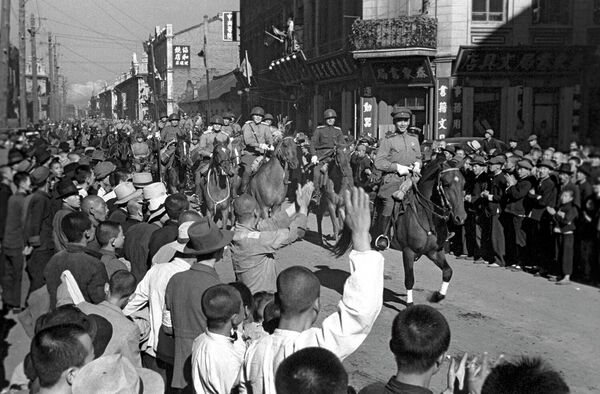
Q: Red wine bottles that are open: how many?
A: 0